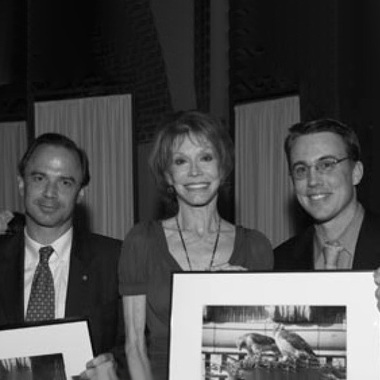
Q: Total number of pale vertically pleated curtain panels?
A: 3